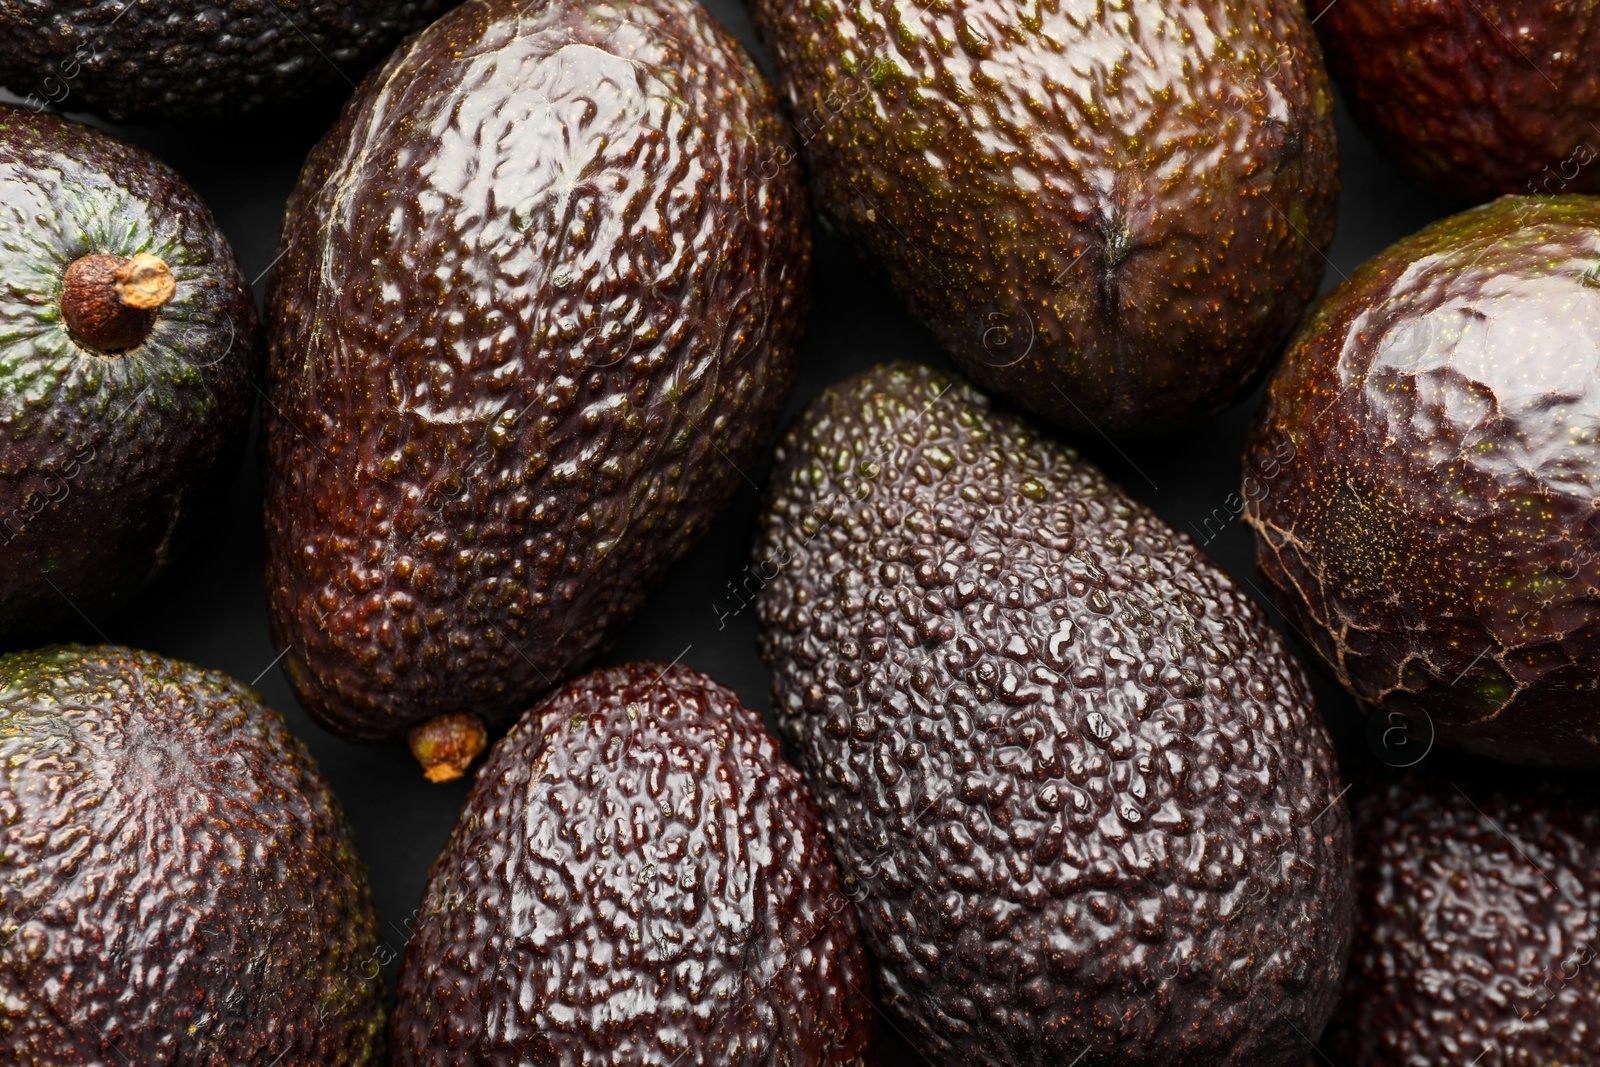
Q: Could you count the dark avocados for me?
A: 10